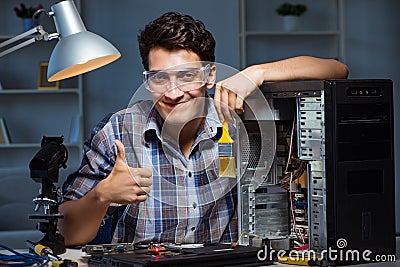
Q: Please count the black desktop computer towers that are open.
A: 1